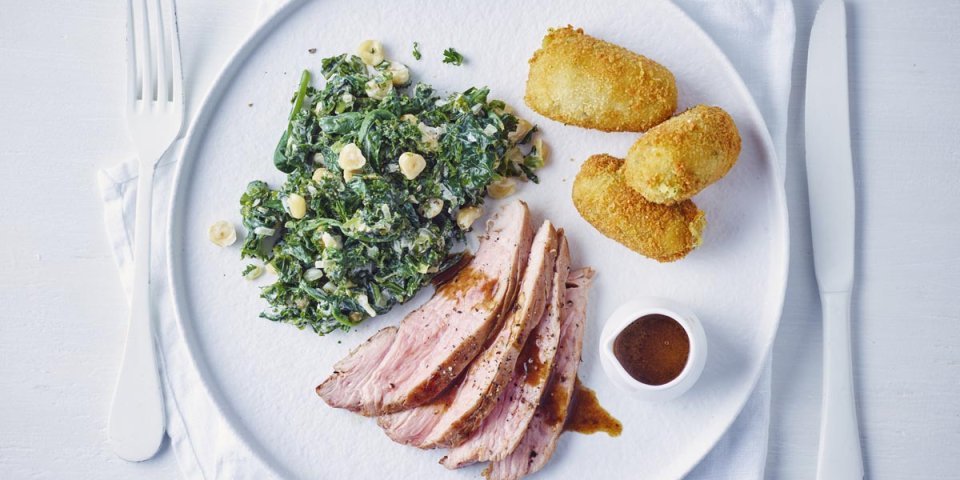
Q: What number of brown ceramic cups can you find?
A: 0